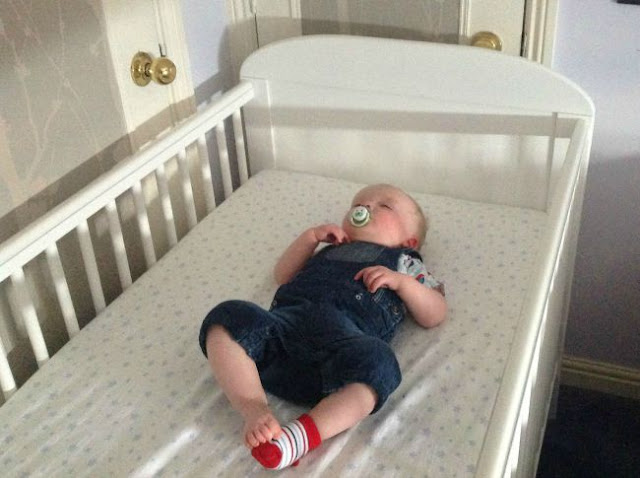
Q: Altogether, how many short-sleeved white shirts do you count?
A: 1